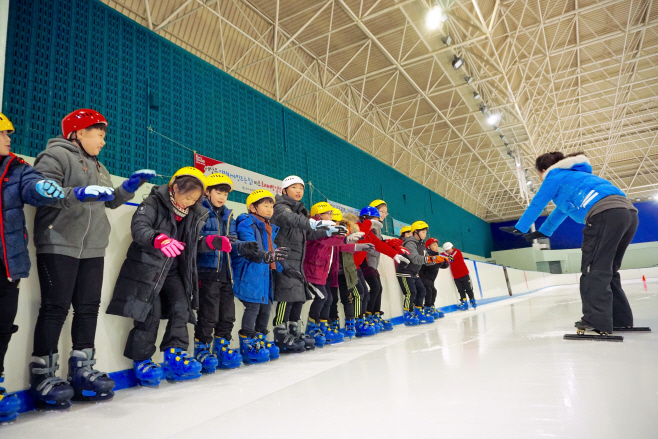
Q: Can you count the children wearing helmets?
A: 14